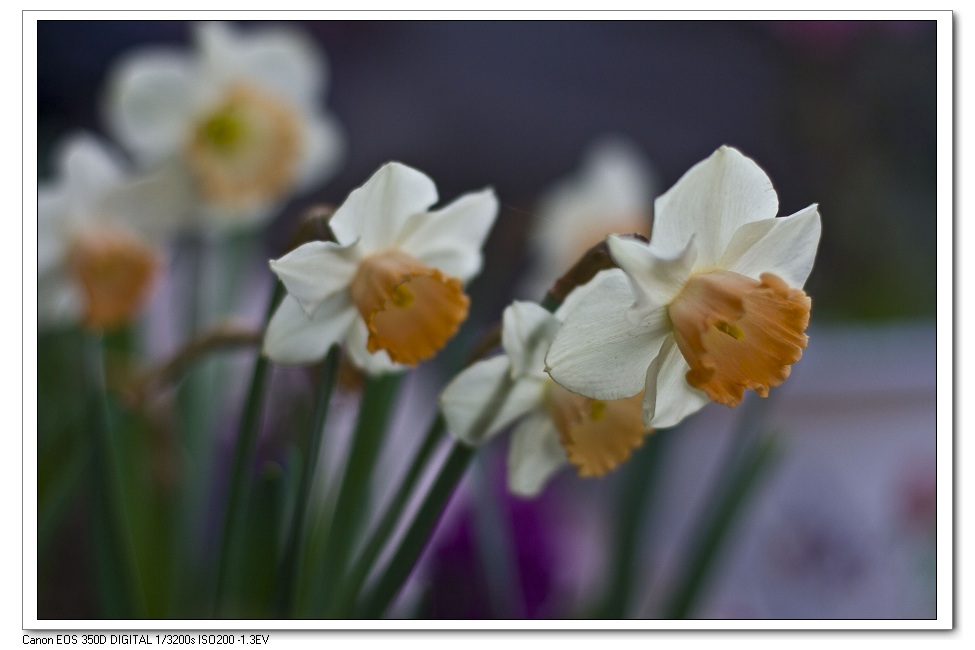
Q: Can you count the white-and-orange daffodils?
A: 6